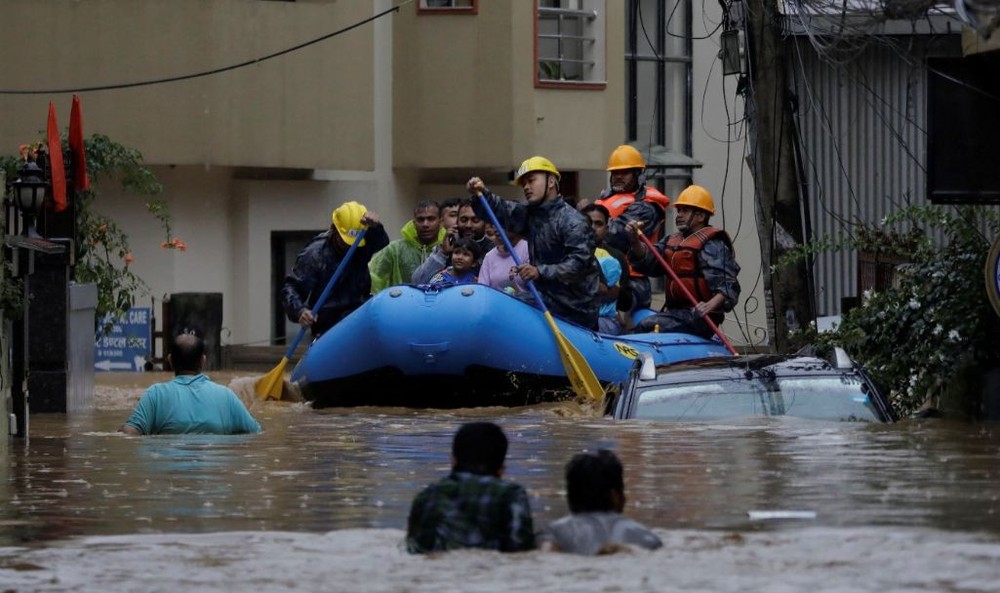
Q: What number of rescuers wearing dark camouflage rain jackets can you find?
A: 4